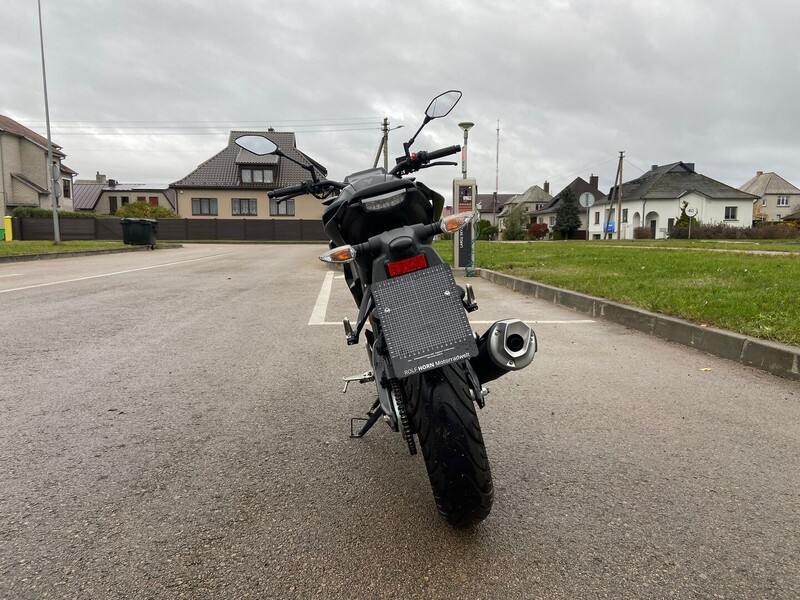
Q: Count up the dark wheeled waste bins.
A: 1